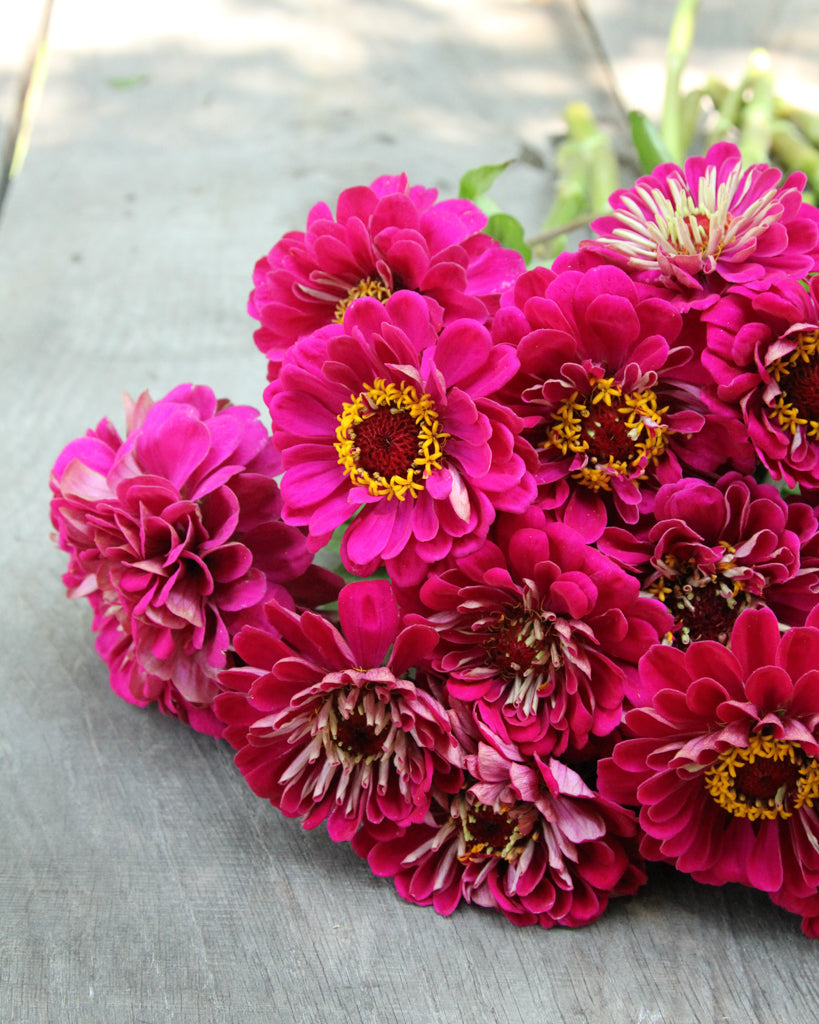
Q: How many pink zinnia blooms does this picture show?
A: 11